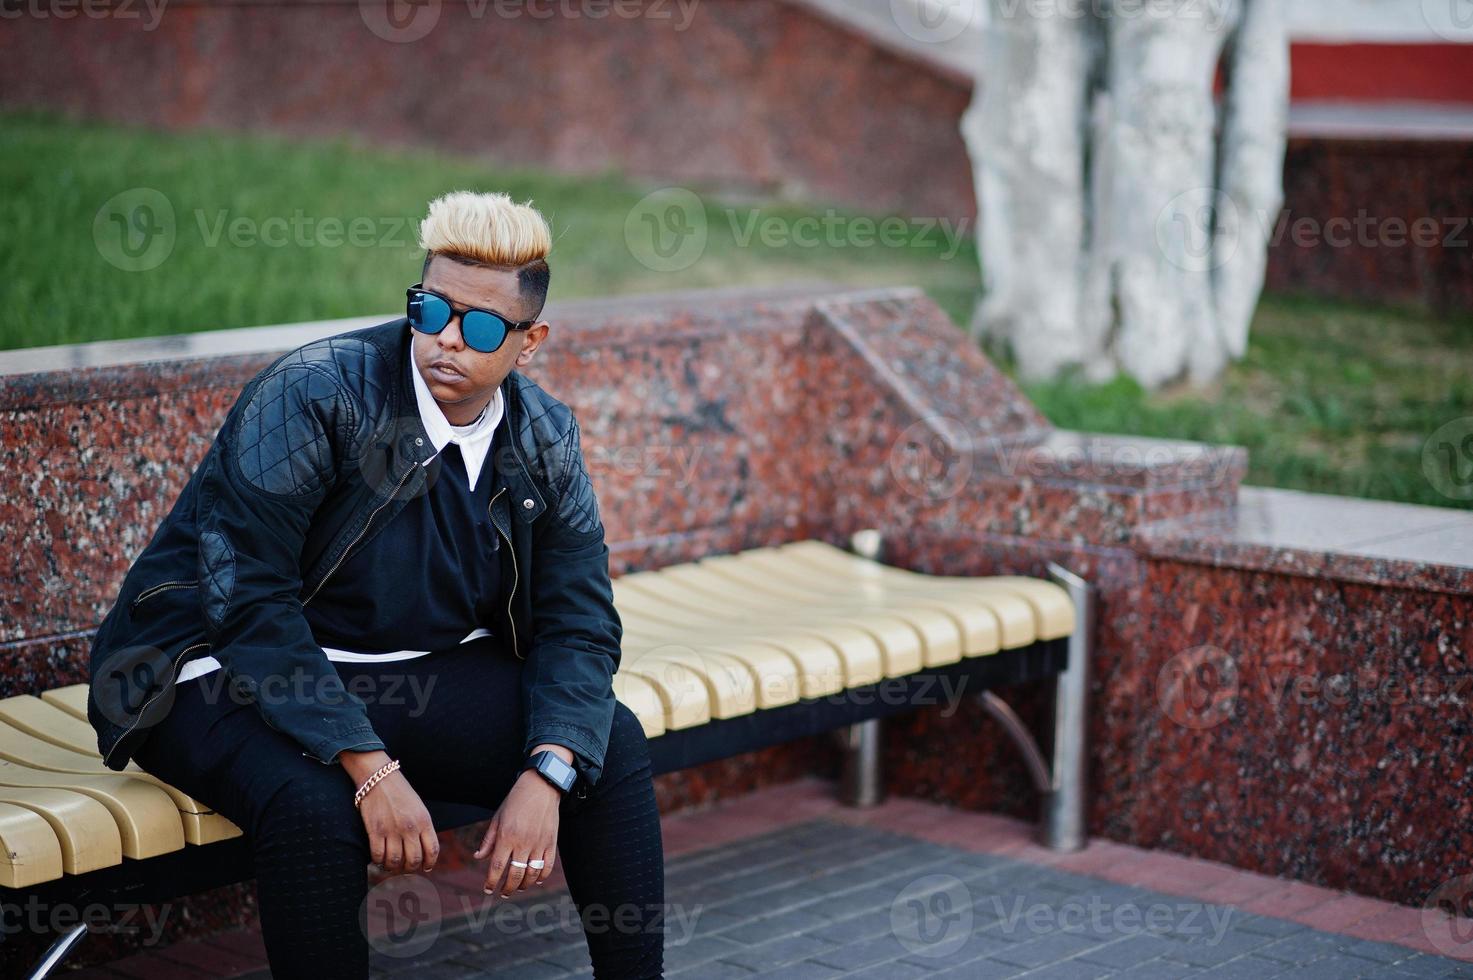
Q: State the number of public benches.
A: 1